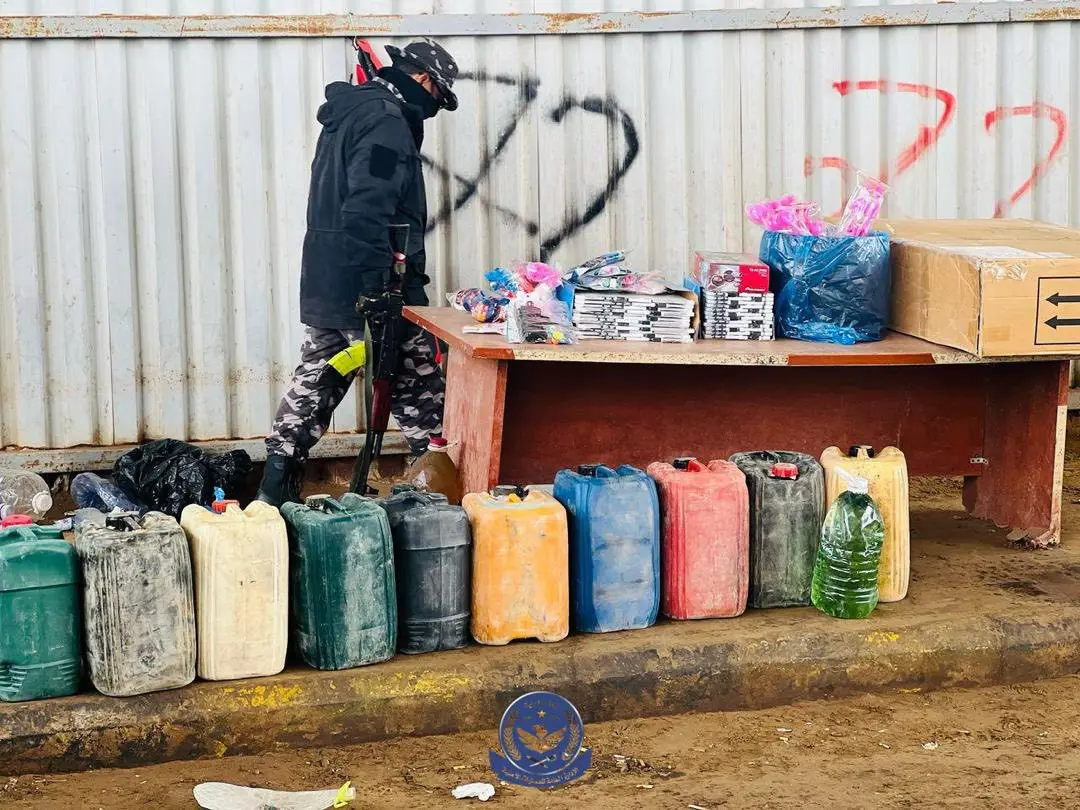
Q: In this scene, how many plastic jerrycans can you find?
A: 10